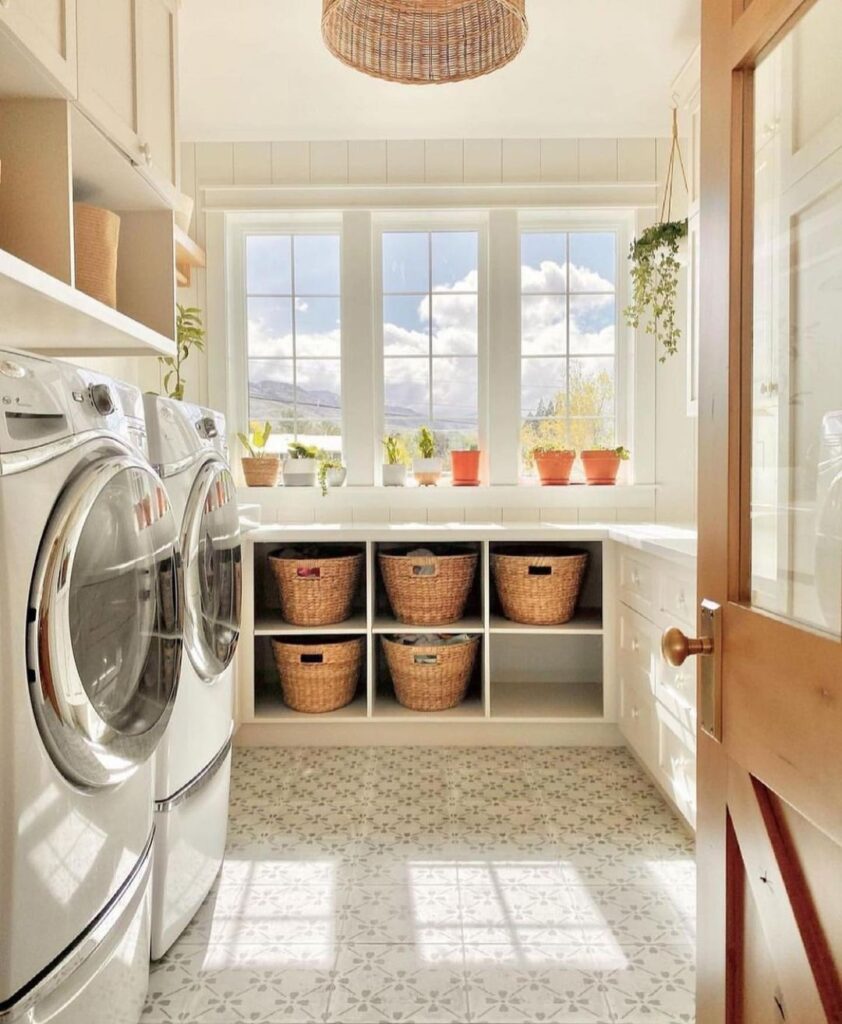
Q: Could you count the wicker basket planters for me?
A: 1